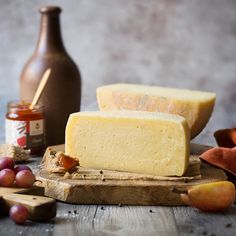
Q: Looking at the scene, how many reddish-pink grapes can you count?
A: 5